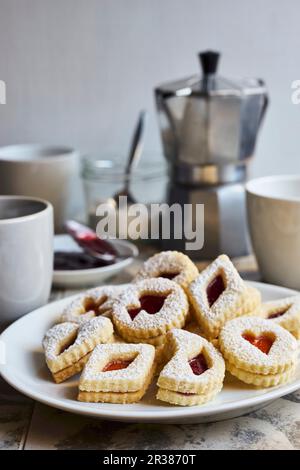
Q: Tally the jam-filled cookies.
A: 9